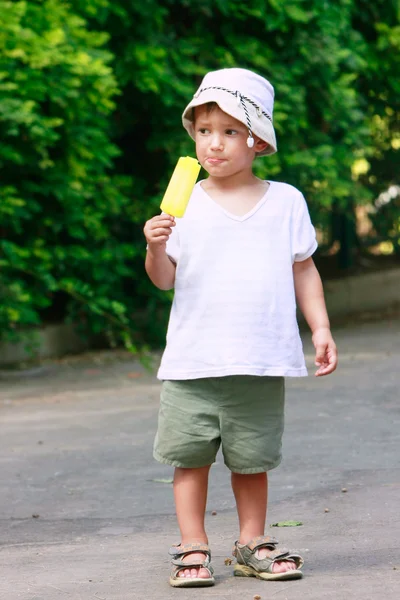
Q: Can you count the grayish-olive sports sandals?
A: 2